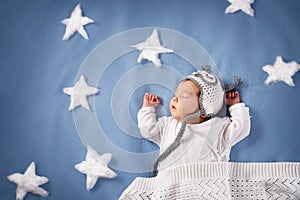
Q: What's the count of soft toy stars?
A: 7